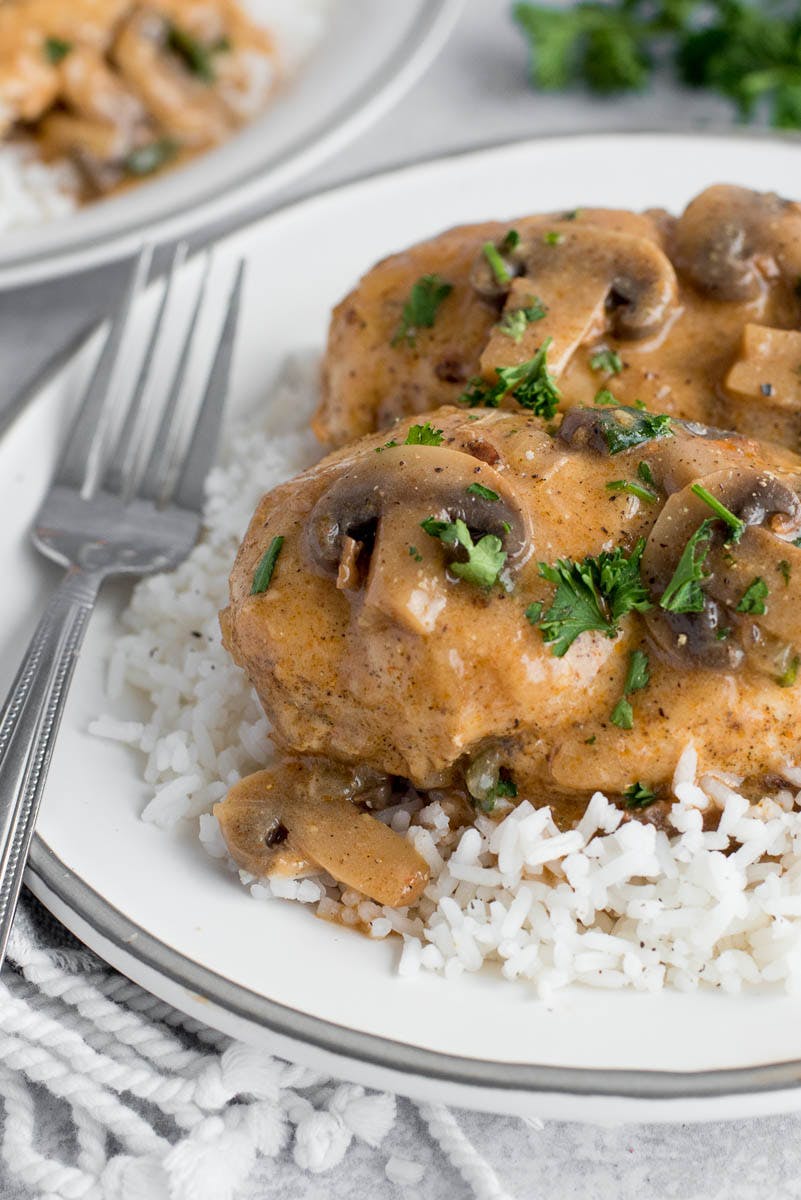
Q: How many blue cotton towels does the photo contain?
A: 0